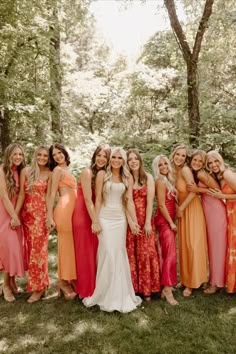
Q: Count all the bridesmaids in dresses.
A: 9